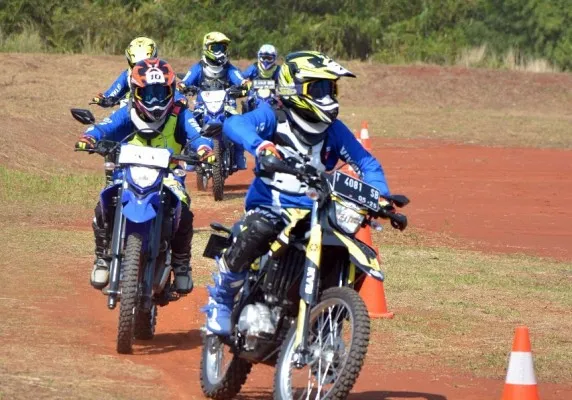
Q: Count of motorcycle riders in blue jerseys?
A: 5